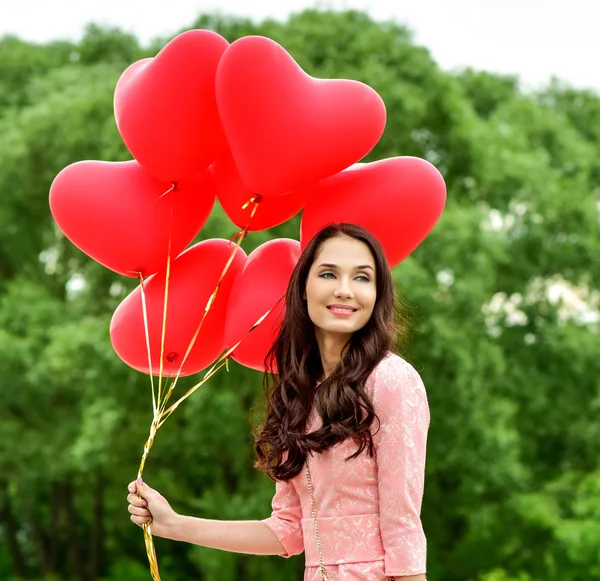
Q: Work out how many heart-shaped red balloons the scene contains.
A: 7